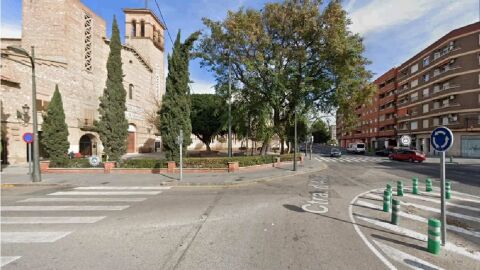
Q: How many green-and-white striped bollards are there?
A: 8